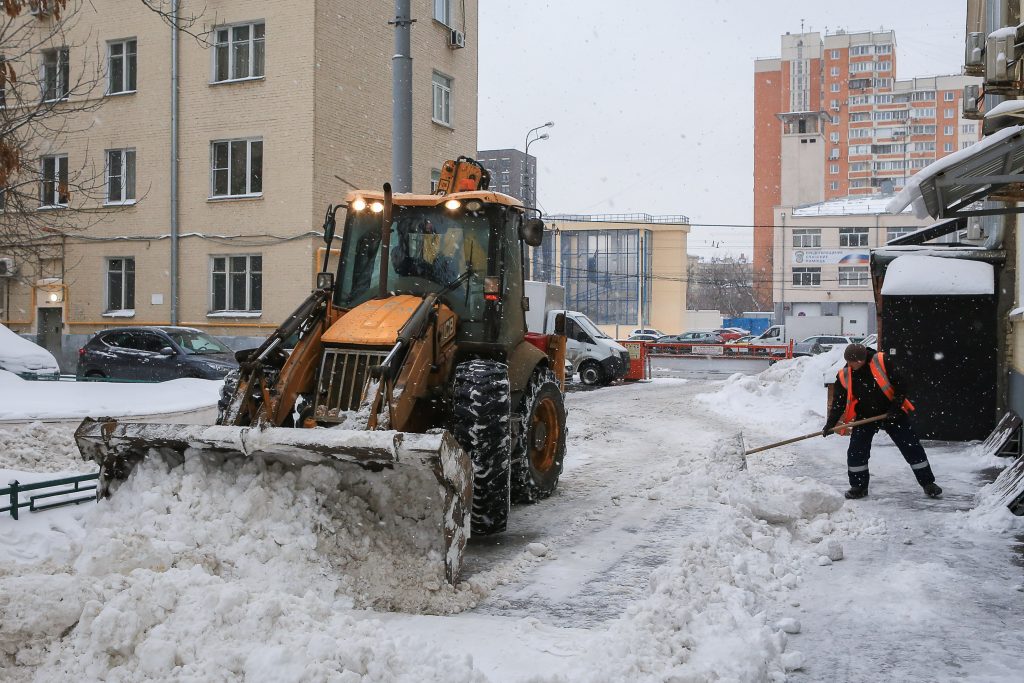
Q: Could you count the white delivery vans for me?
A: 2